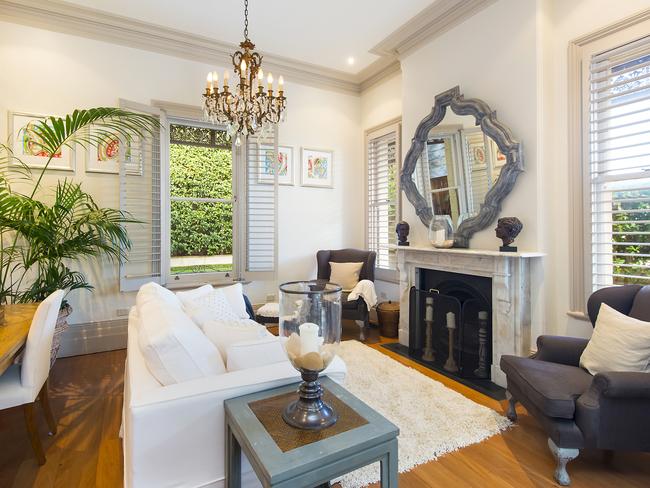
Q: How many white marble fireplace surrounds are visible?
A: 1